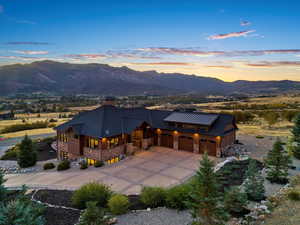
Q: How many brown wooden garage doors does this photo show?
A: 3